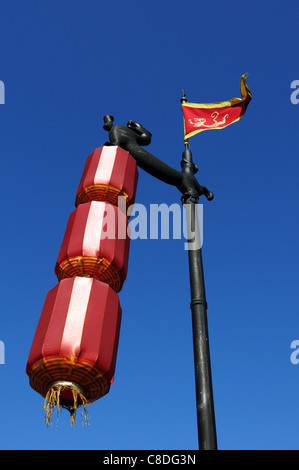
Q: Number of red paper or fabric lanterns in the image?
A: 3